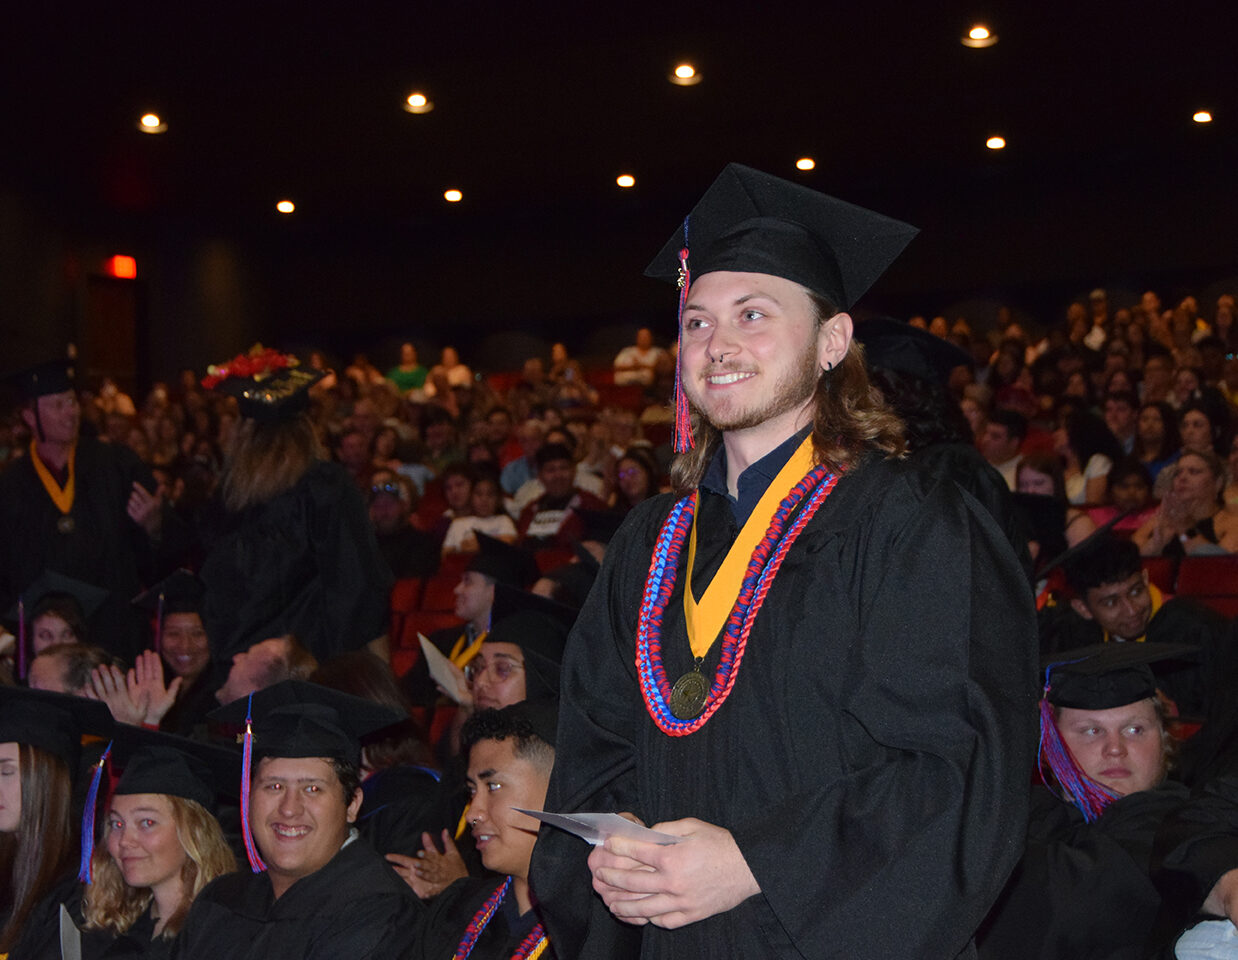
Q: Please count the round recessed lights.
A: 10